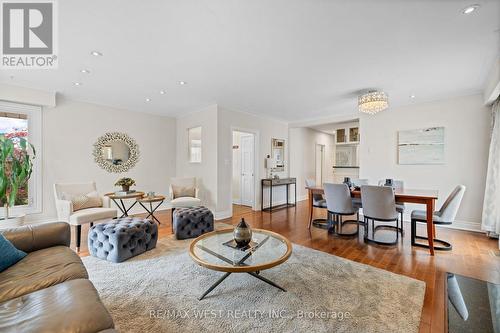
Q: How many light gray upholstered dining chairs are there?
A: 6